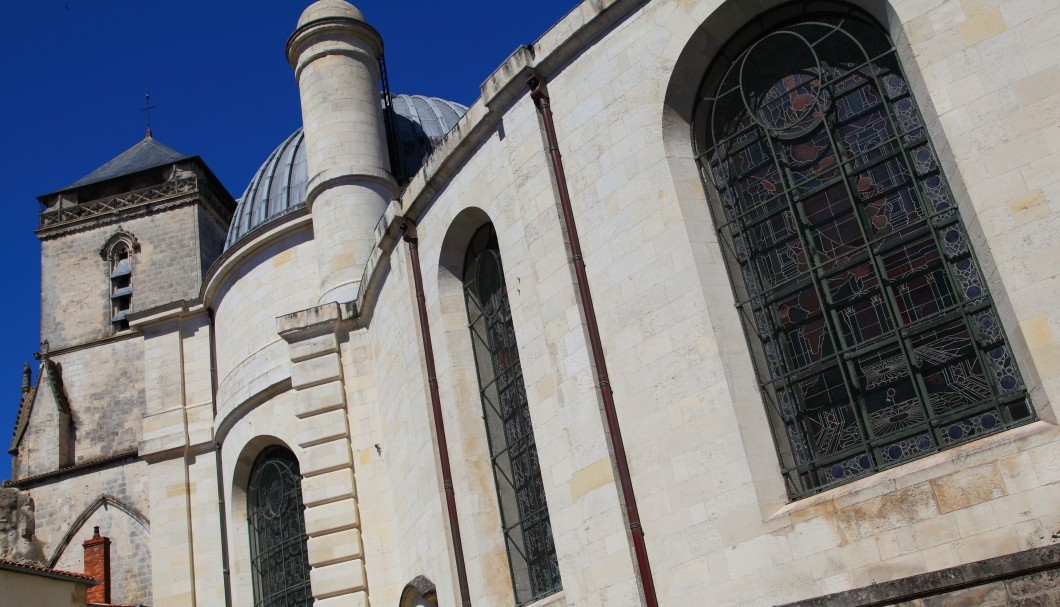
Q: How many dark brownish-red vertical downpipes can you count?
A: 2